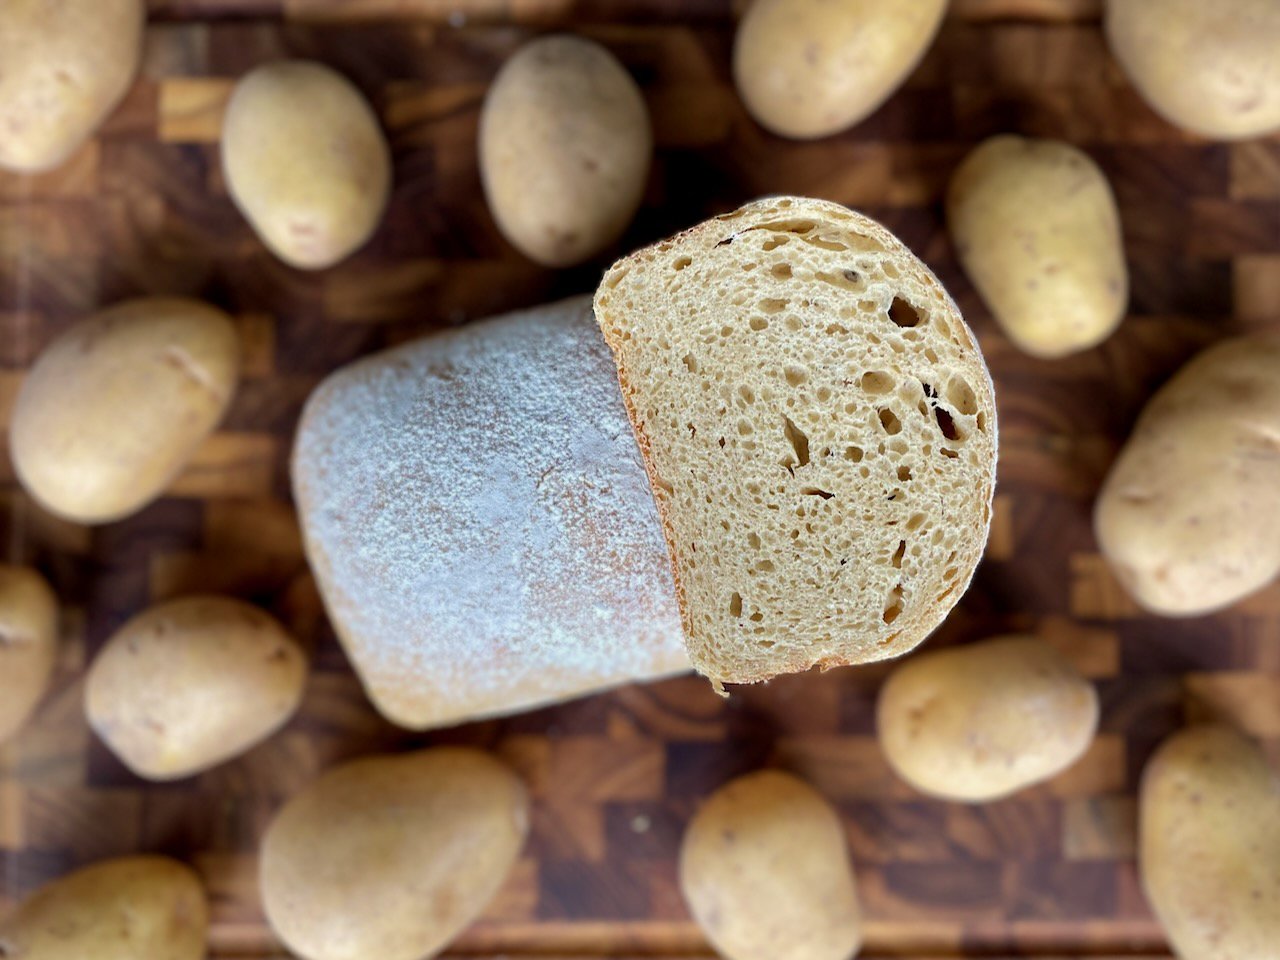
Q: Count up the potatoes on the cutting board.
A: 15